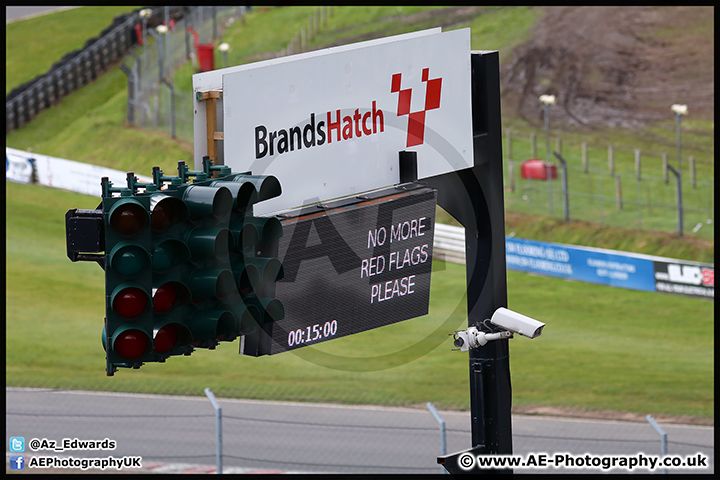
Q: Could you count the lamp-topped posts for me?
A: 5